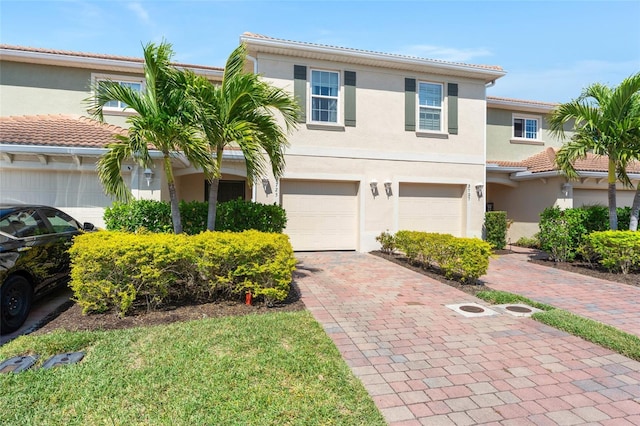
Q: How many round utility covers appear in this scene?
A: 2